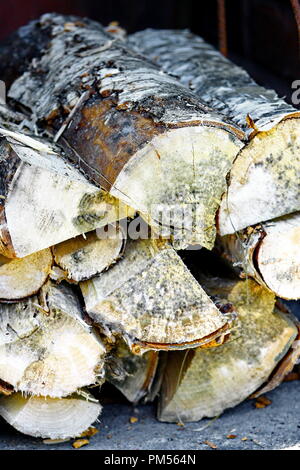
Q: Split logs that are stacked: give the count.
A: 11